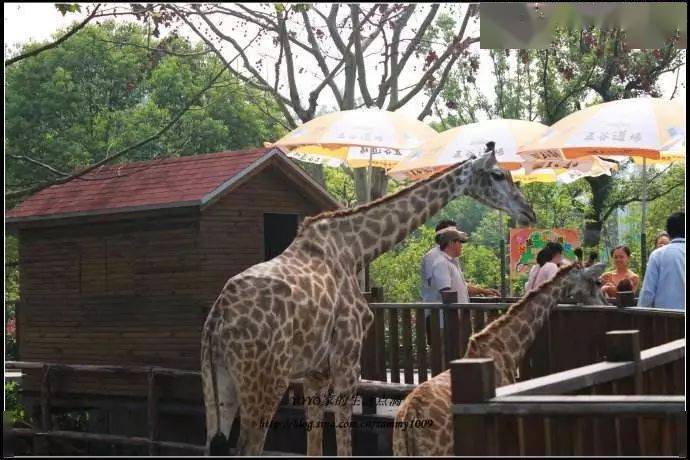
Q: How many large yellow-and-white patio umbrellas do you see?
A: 3